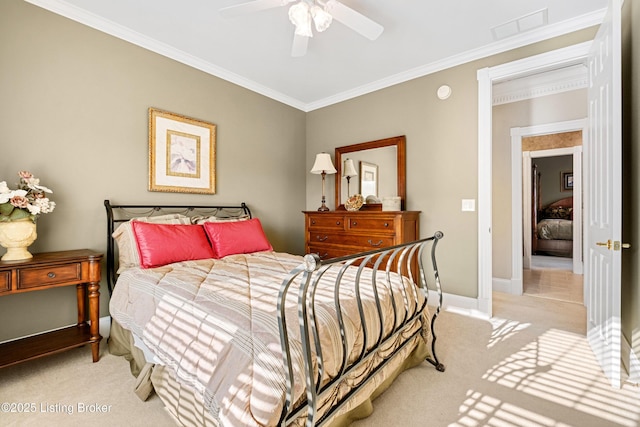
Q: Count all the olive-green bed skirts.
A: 1